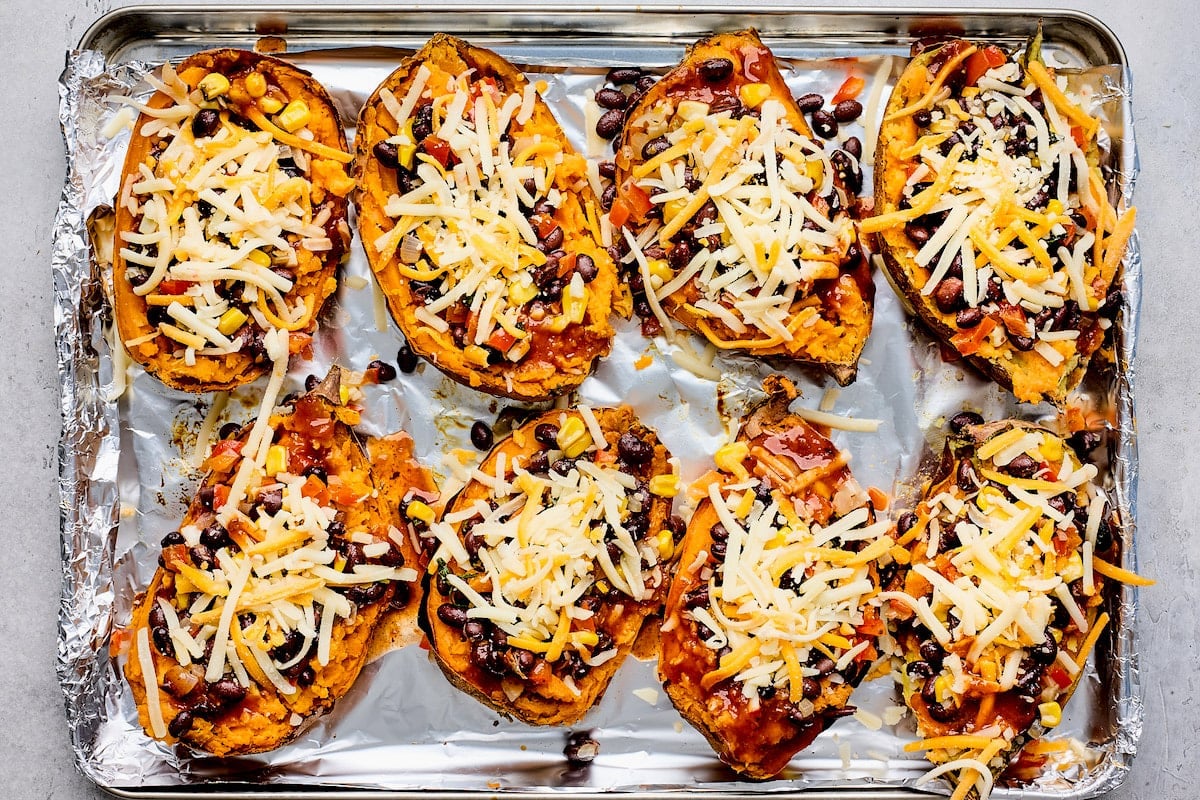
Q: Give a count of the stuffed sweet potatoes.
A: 8